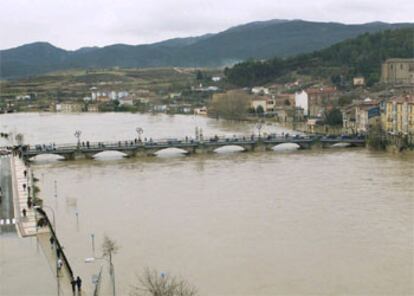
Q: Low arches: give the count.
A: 6